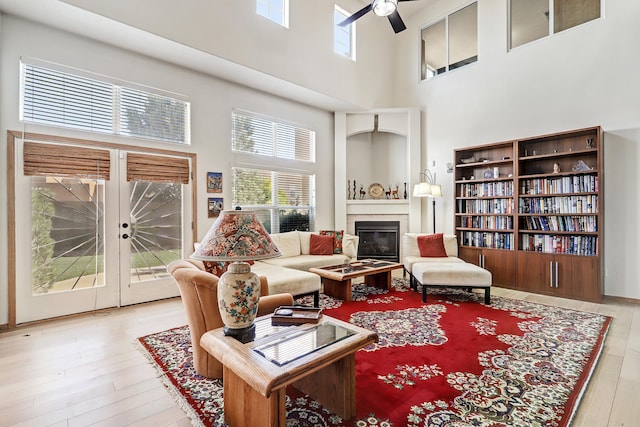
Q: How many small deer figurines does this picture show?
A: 3